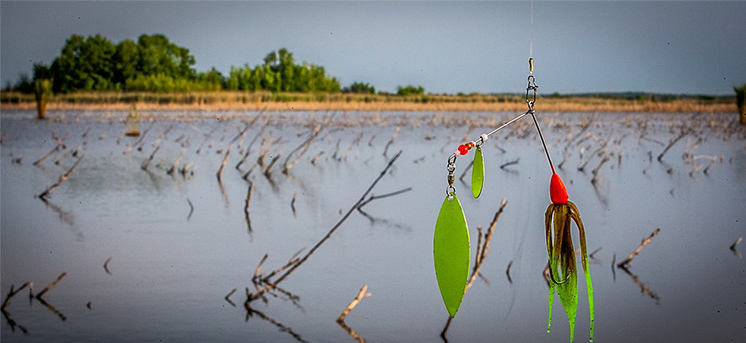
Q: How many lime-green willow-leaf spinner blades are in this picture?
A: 2